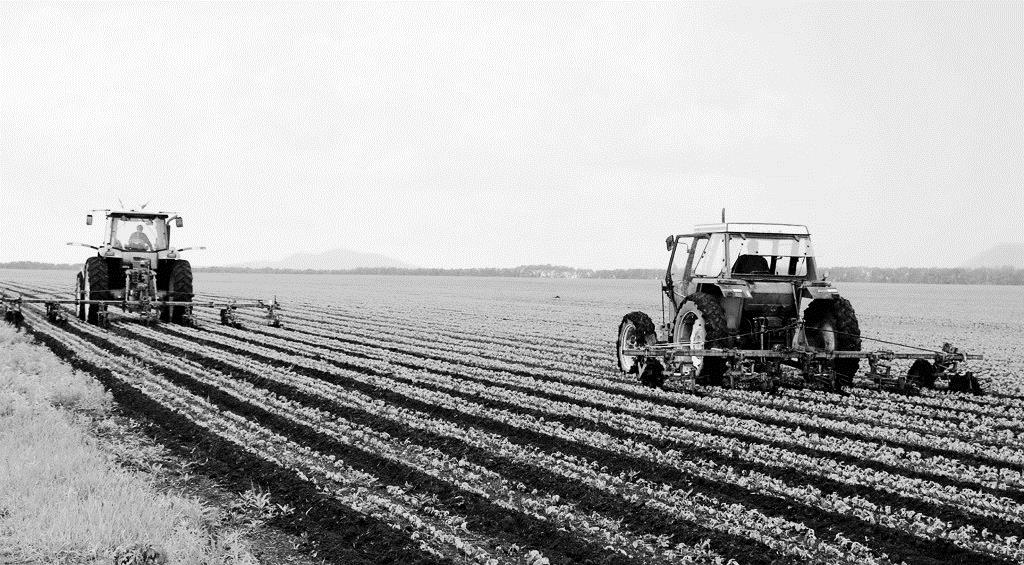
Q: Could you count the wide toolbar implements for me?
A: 2